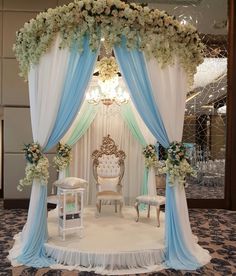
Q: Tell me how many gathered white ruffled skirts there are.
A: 1